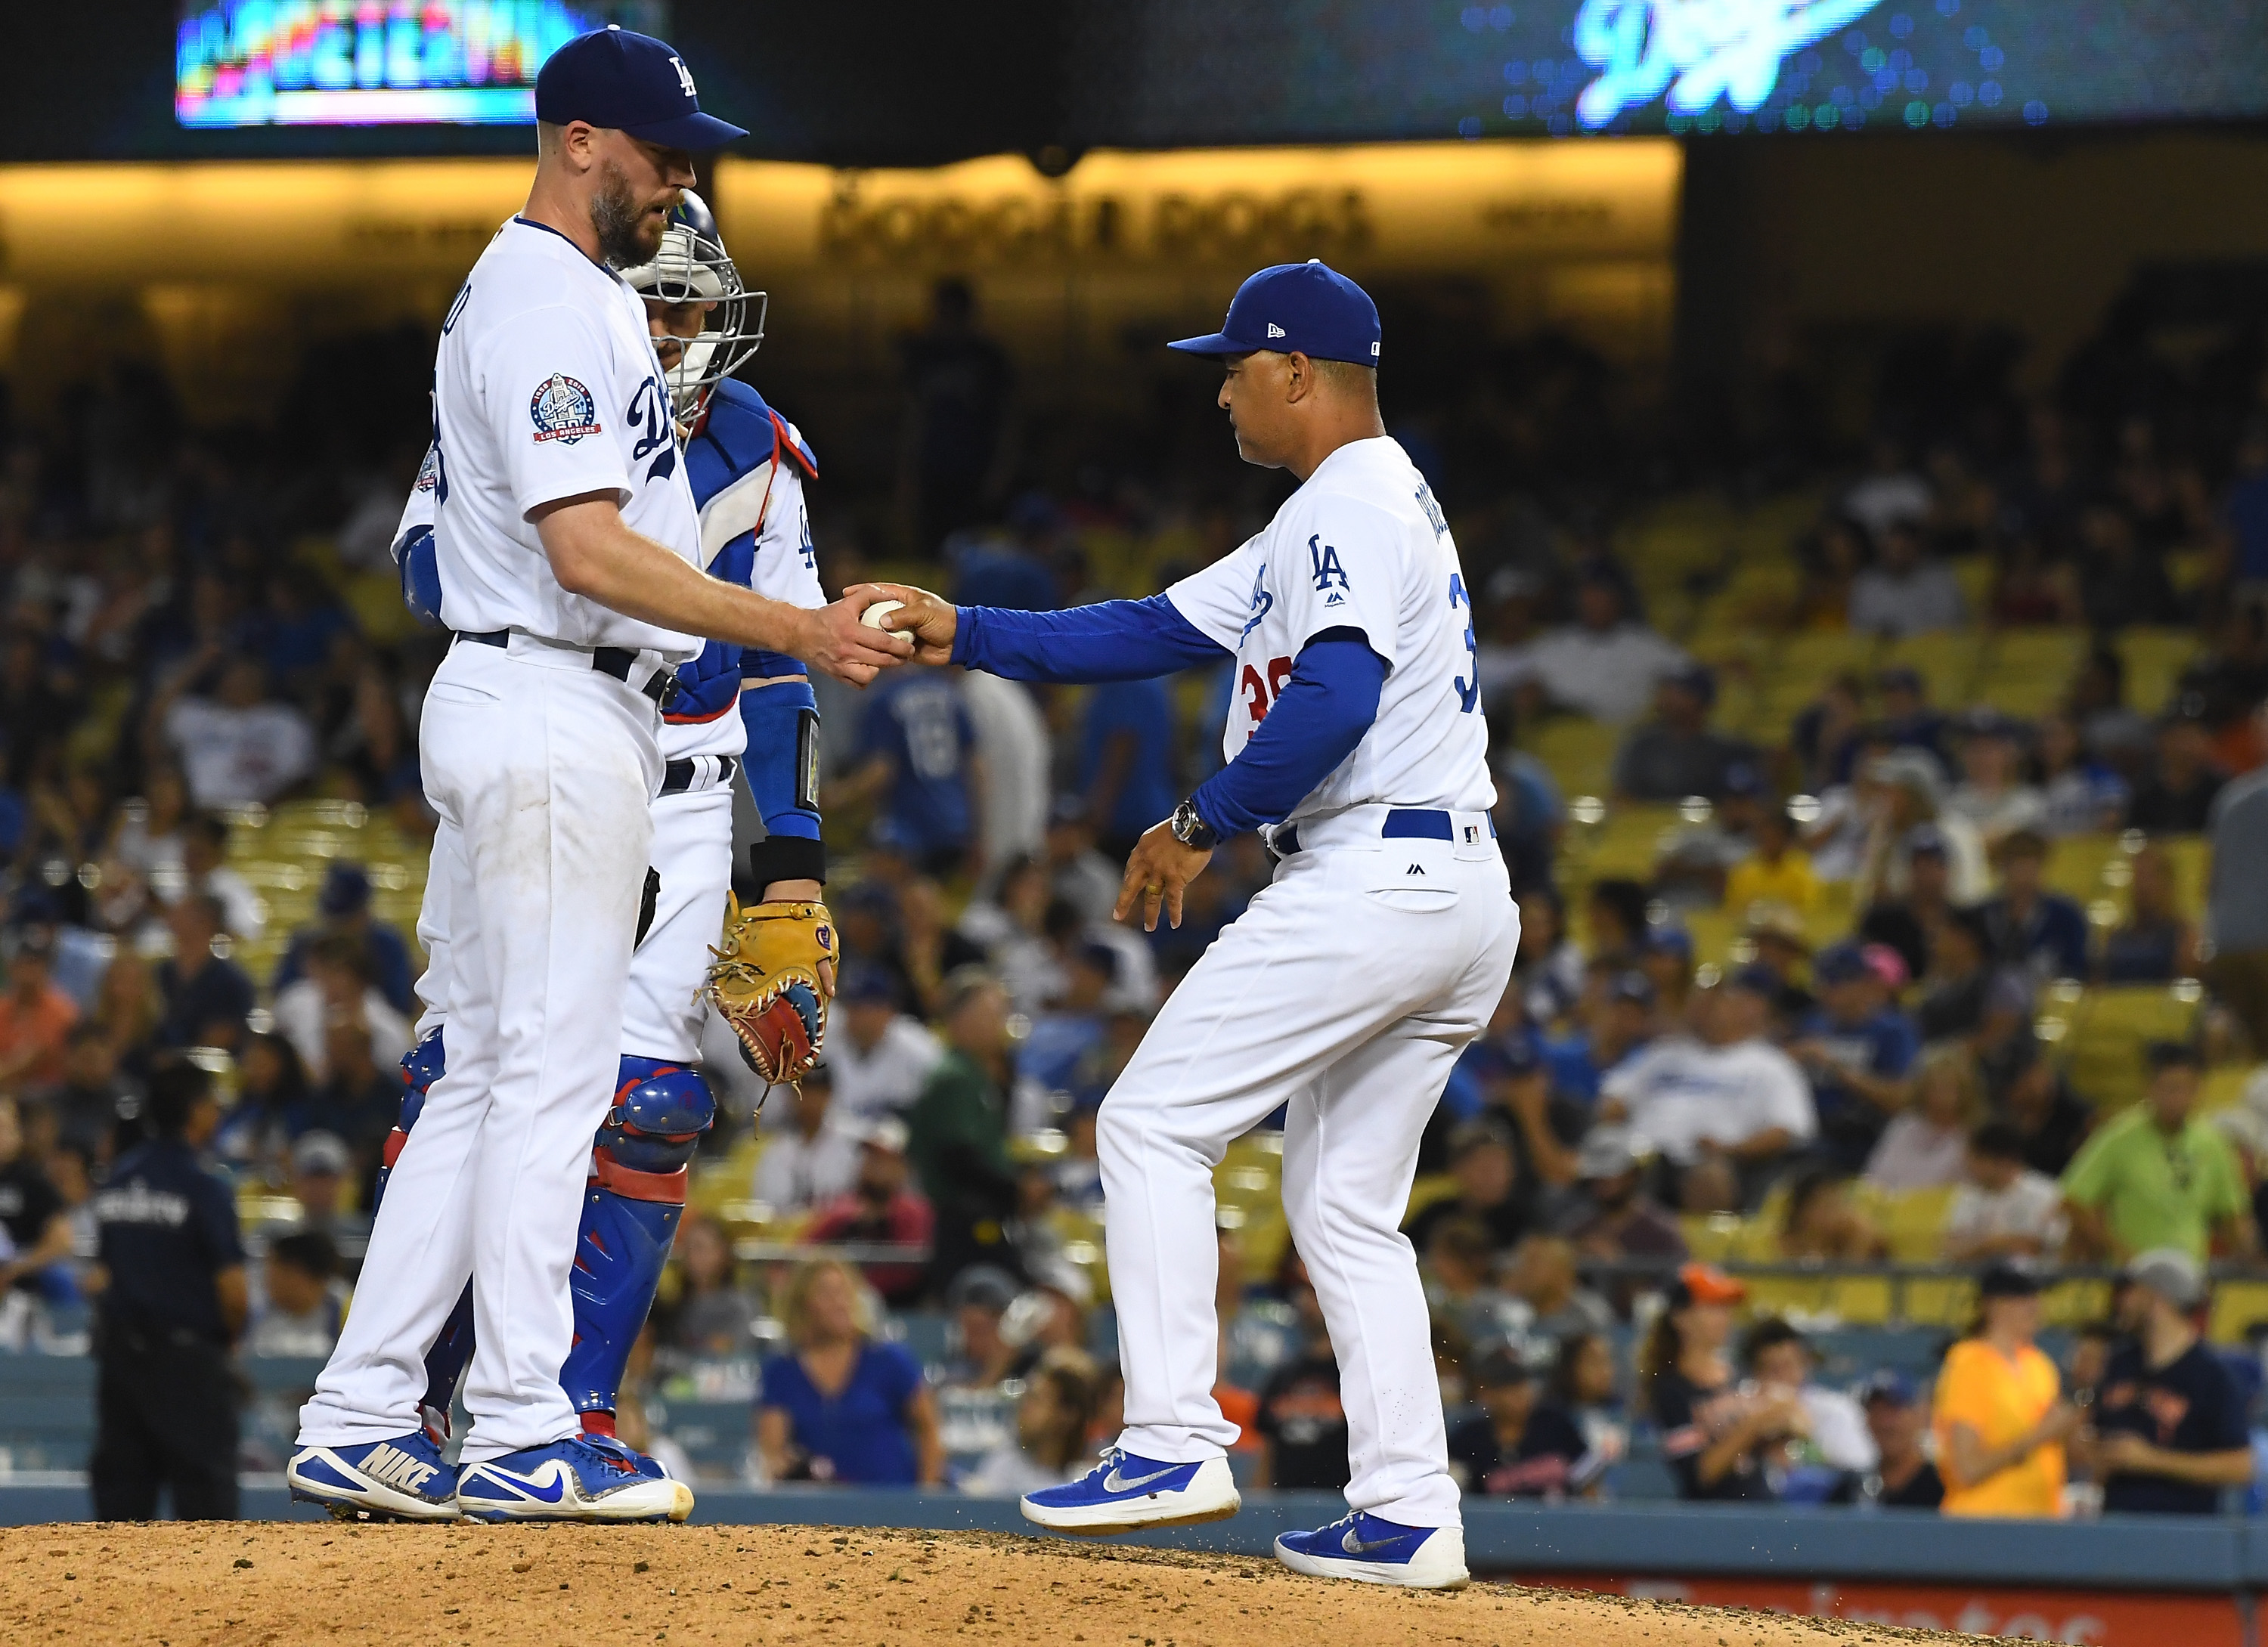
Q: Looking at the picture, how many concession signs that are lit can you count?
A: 2